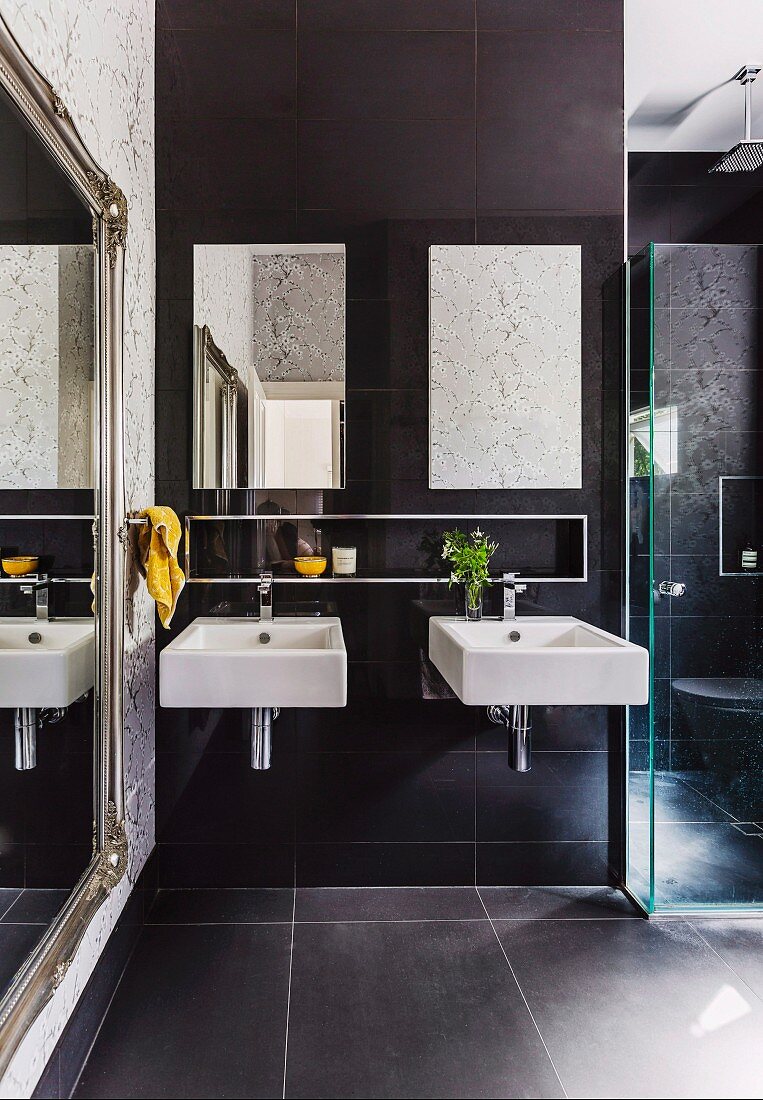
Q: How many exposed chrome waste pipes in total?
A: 2